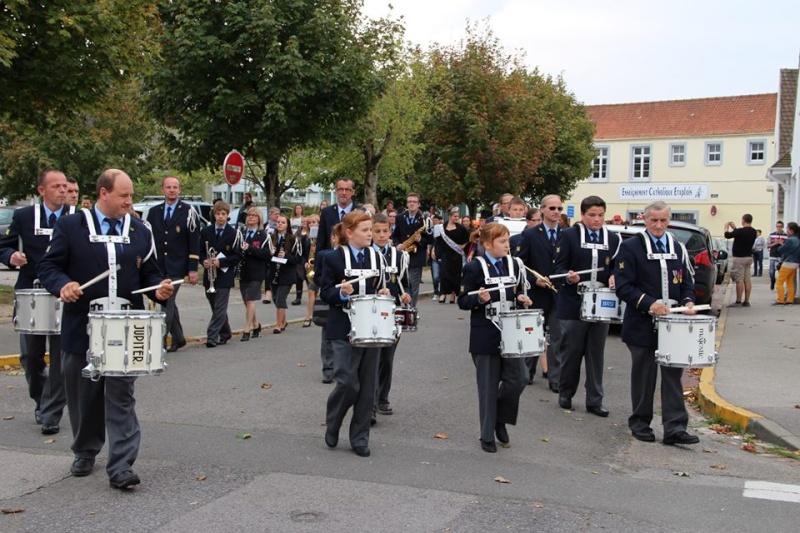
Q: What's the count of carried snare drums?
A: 7